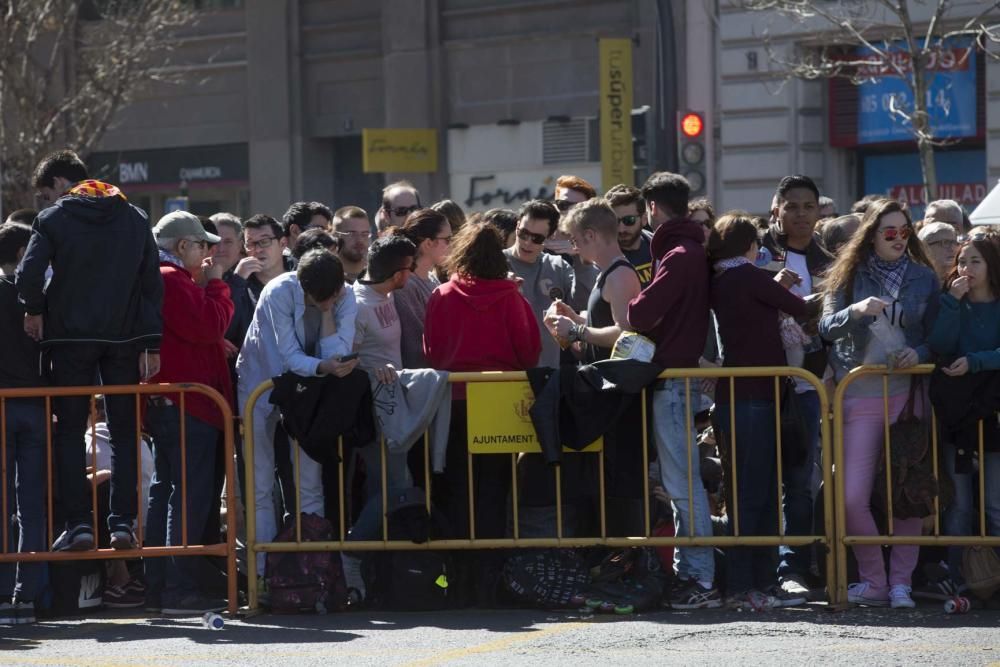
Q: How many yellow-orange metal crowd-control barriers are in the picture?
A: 3